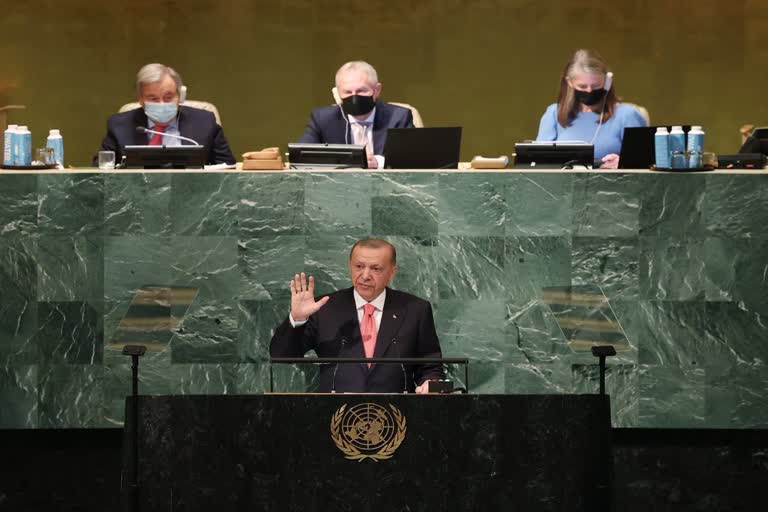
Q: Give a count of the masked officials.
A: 3